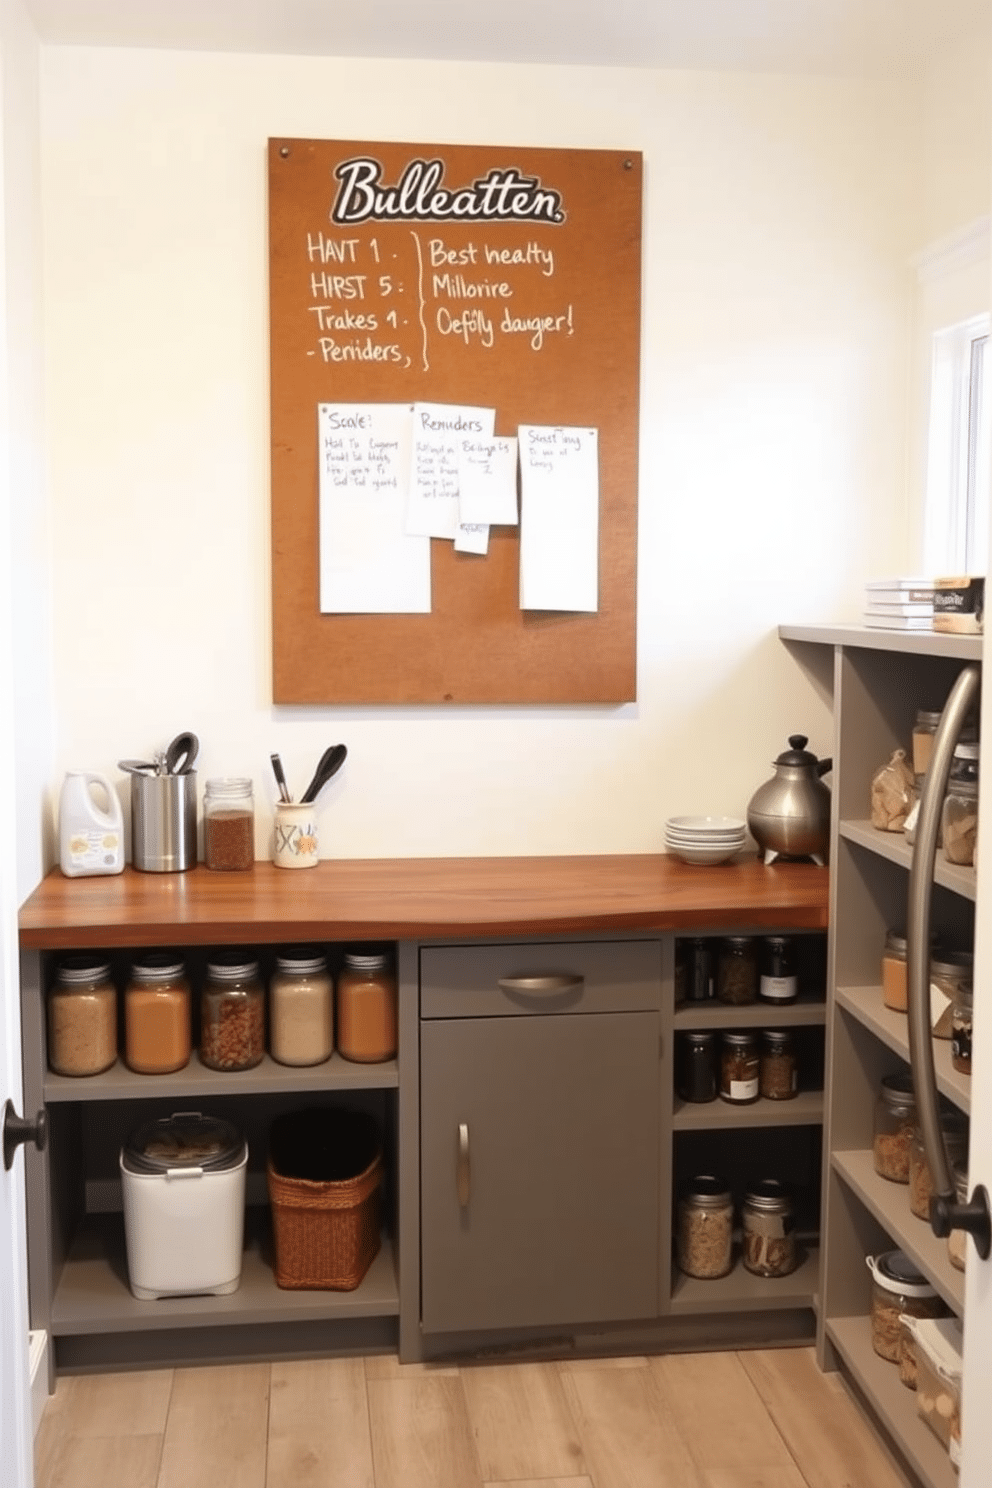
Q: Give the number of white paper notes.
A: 5